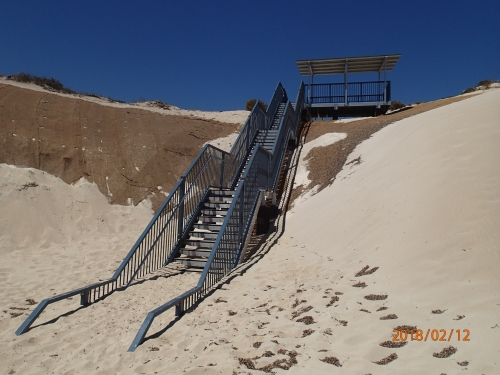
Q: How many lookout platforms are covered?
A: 1